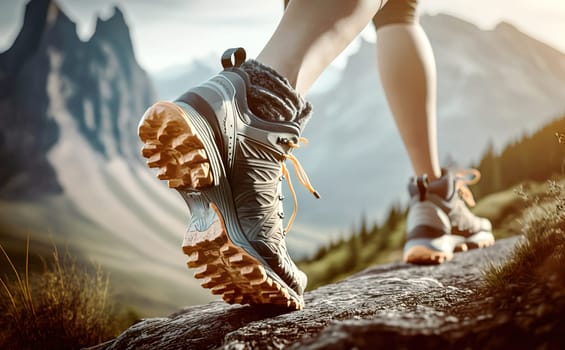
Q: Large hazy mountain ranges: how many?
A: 2